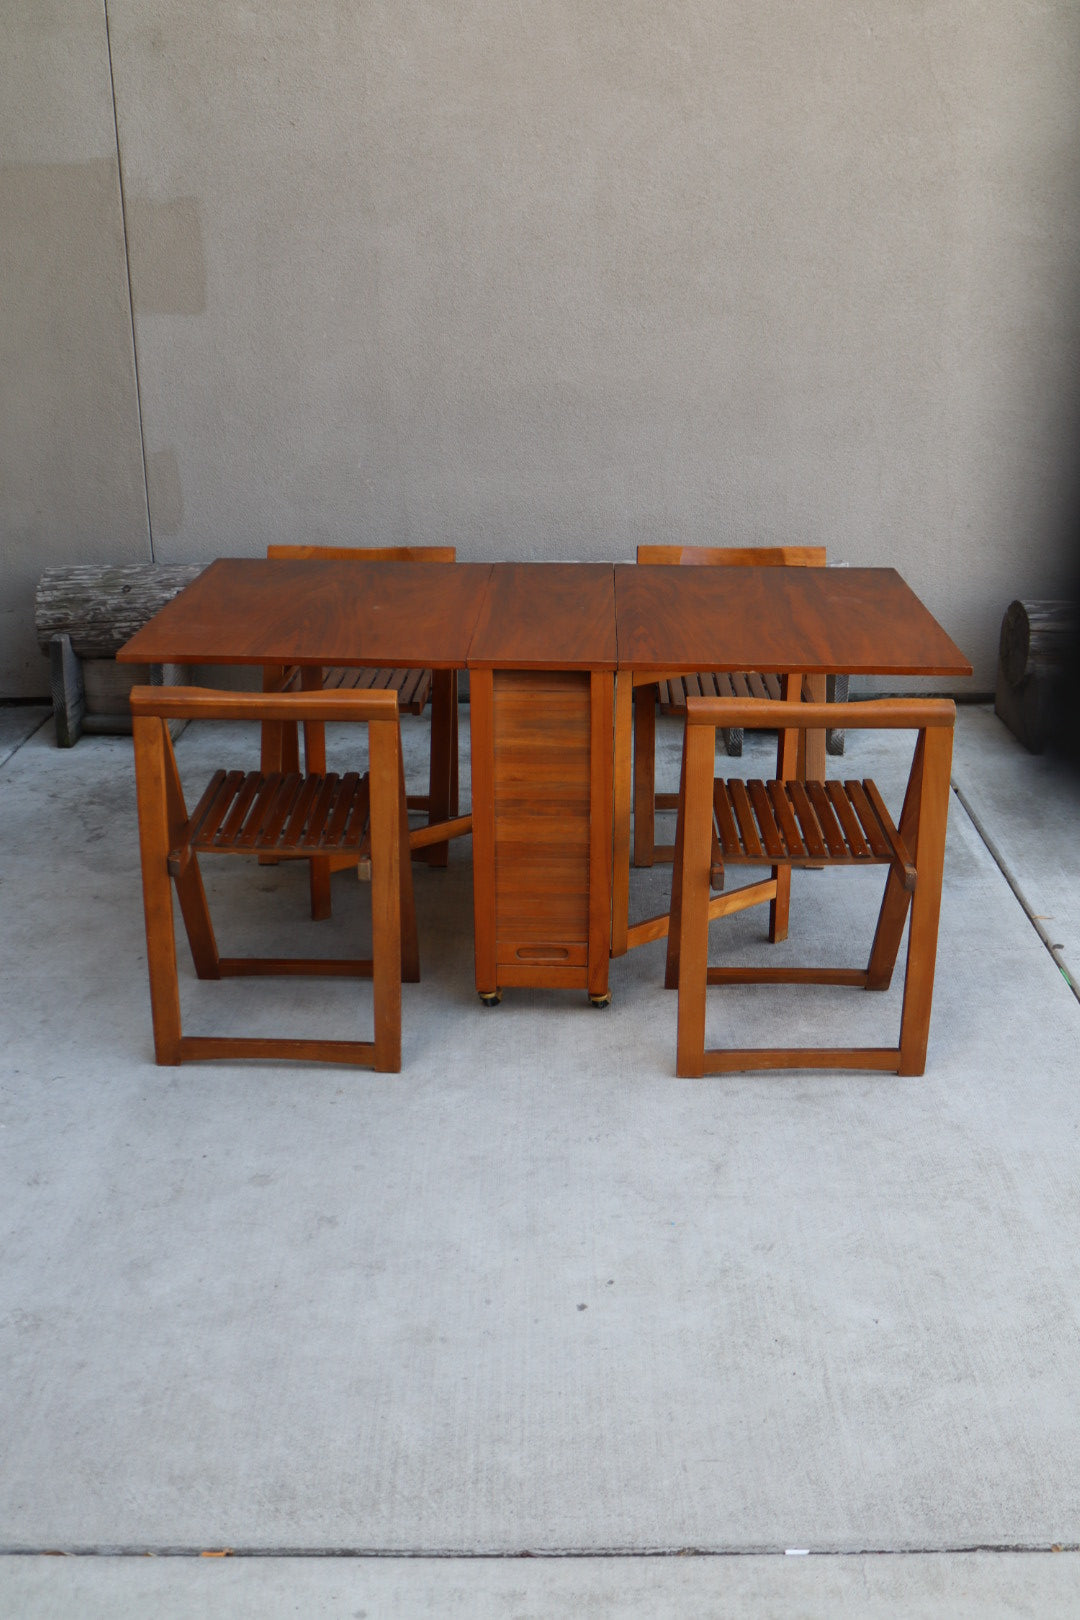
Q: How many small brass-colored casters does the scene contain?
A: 2